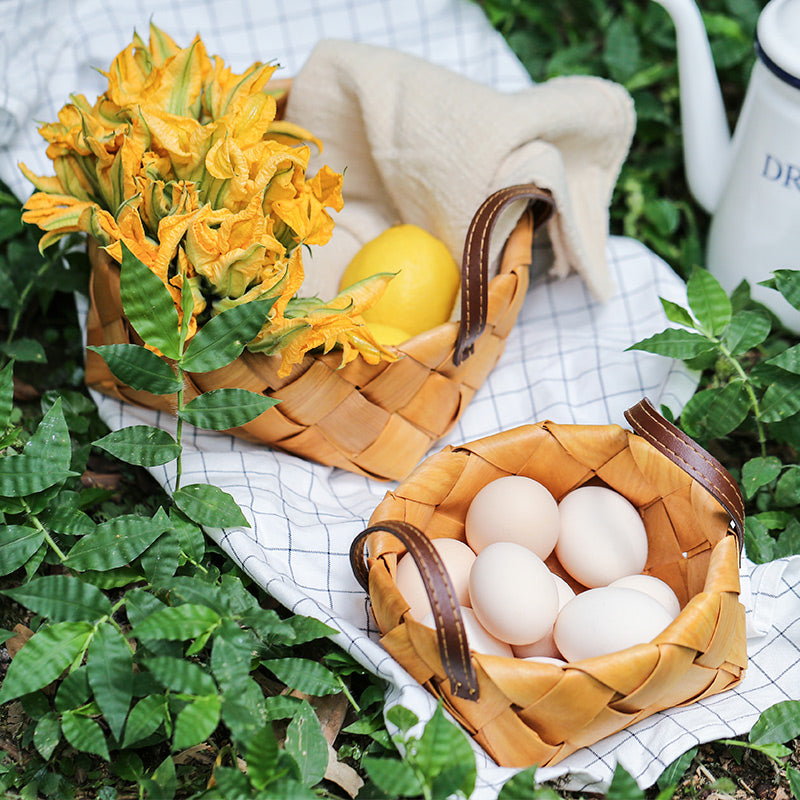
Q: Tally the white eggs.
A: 9